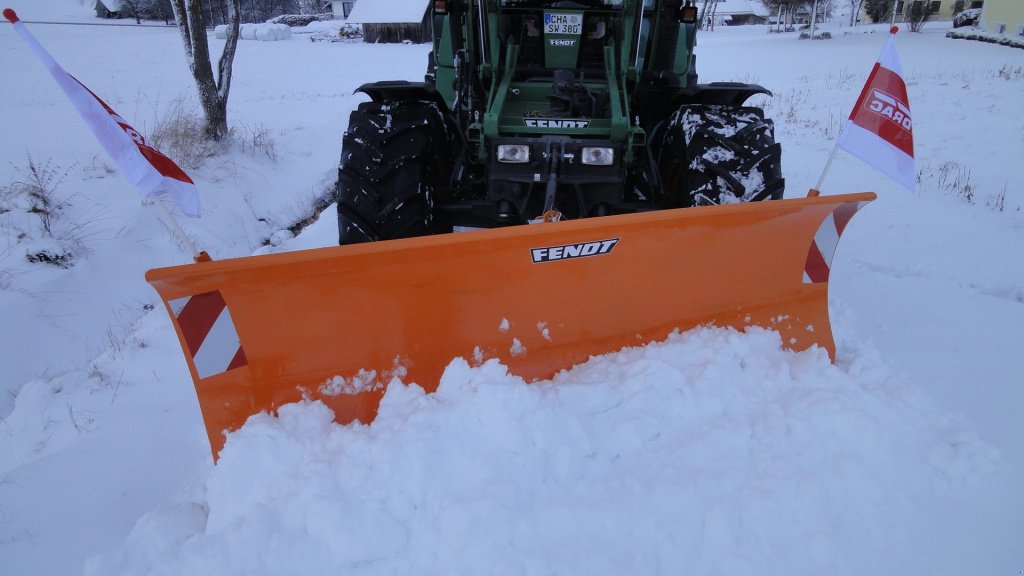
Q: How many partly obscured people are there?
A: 1